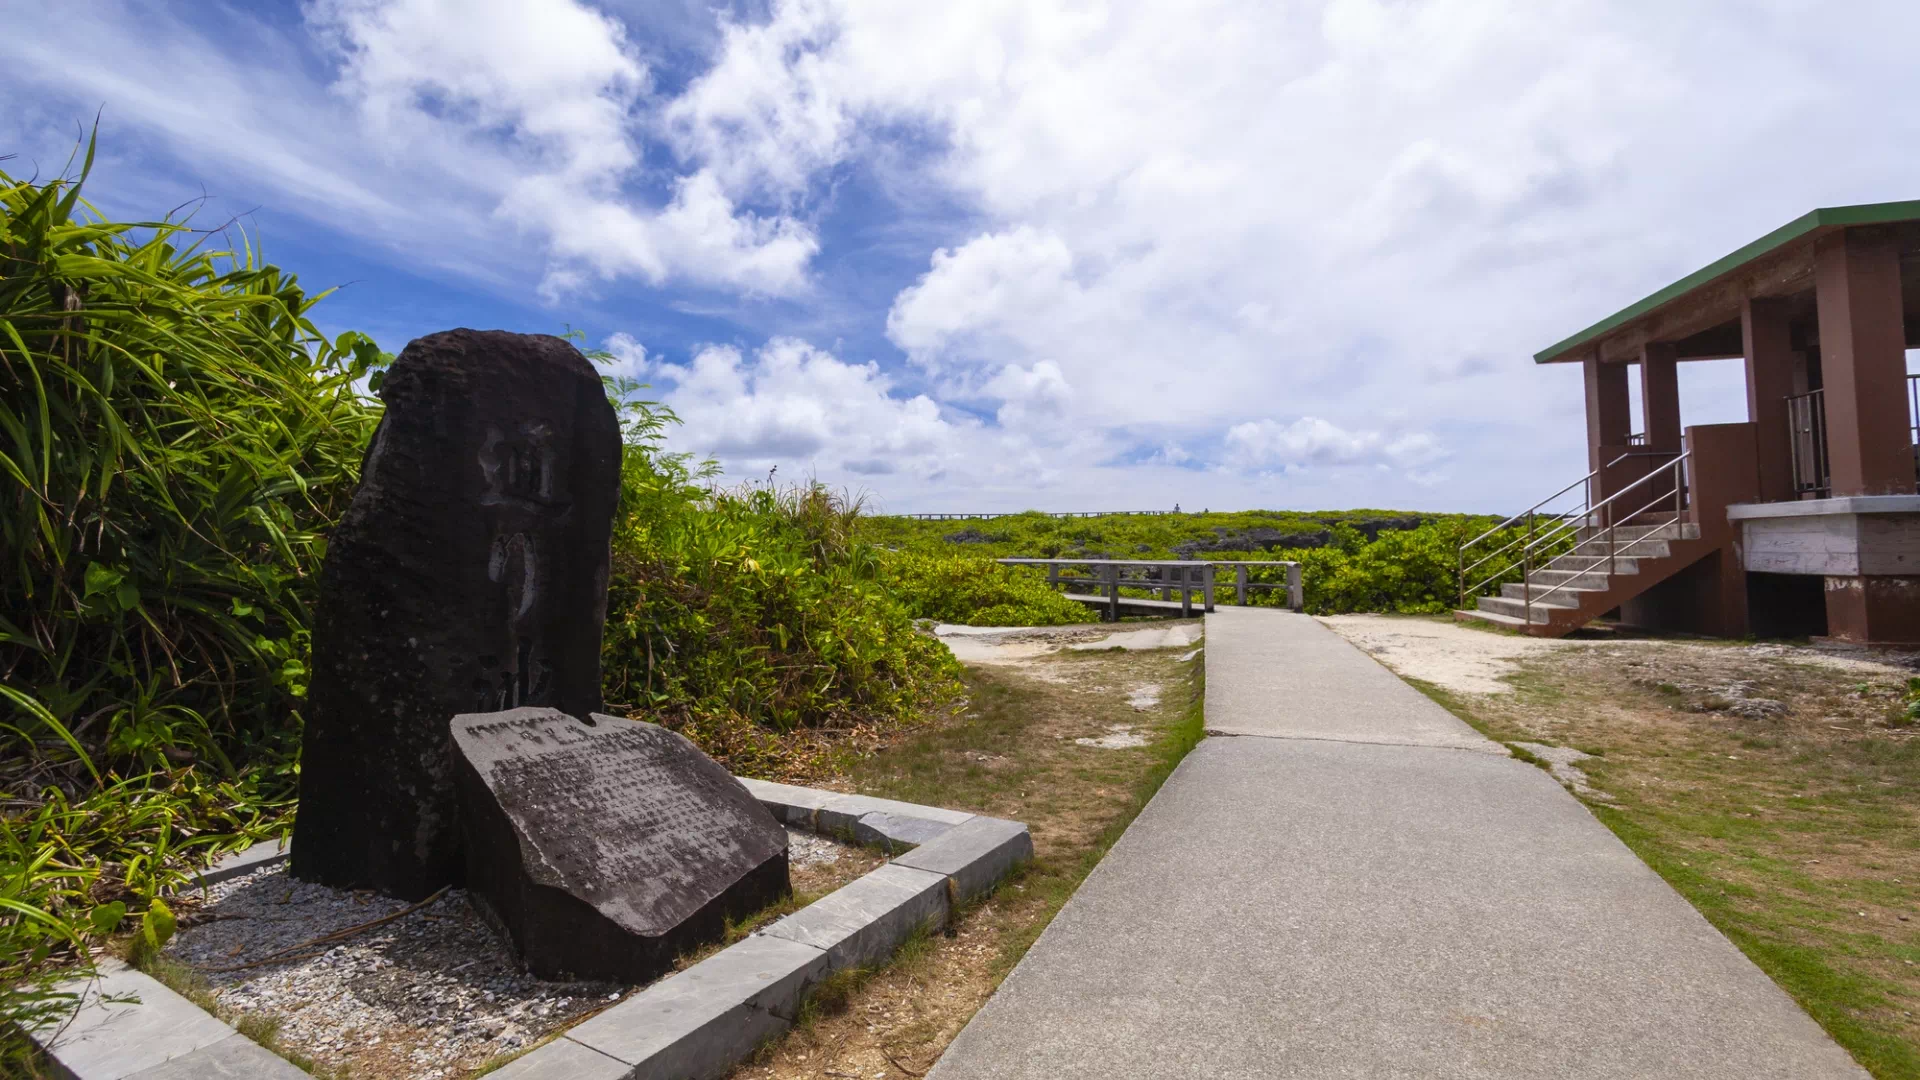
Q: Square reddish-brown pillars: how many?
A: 4